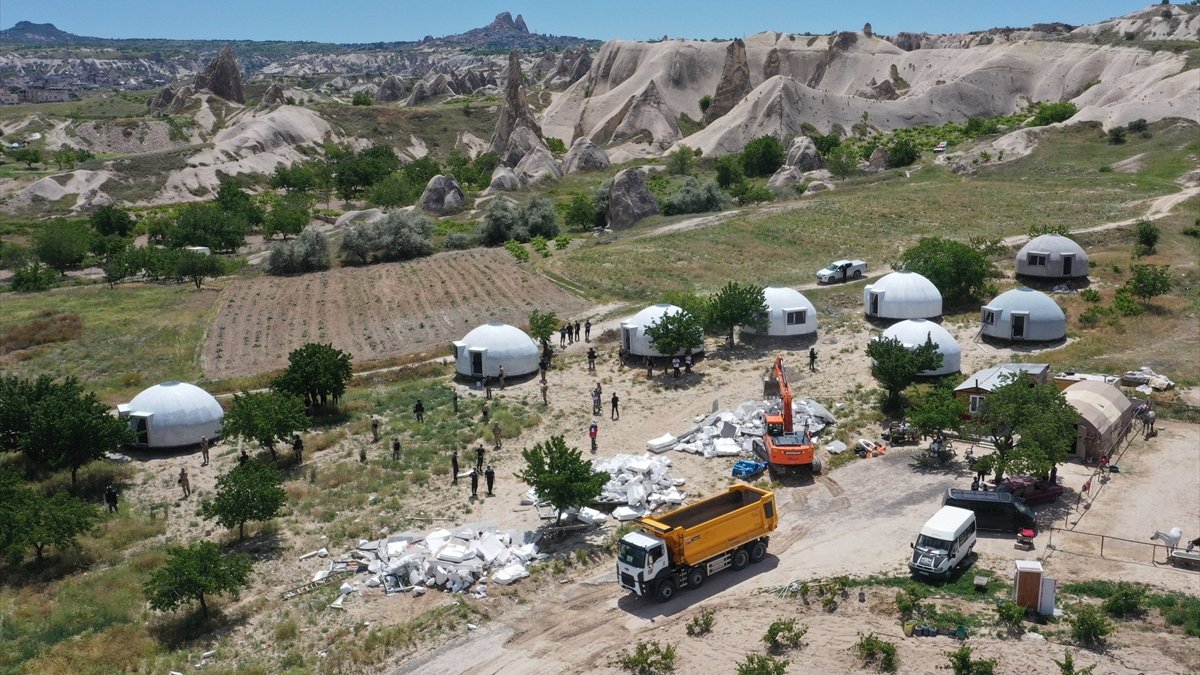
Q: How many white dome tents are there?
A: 8